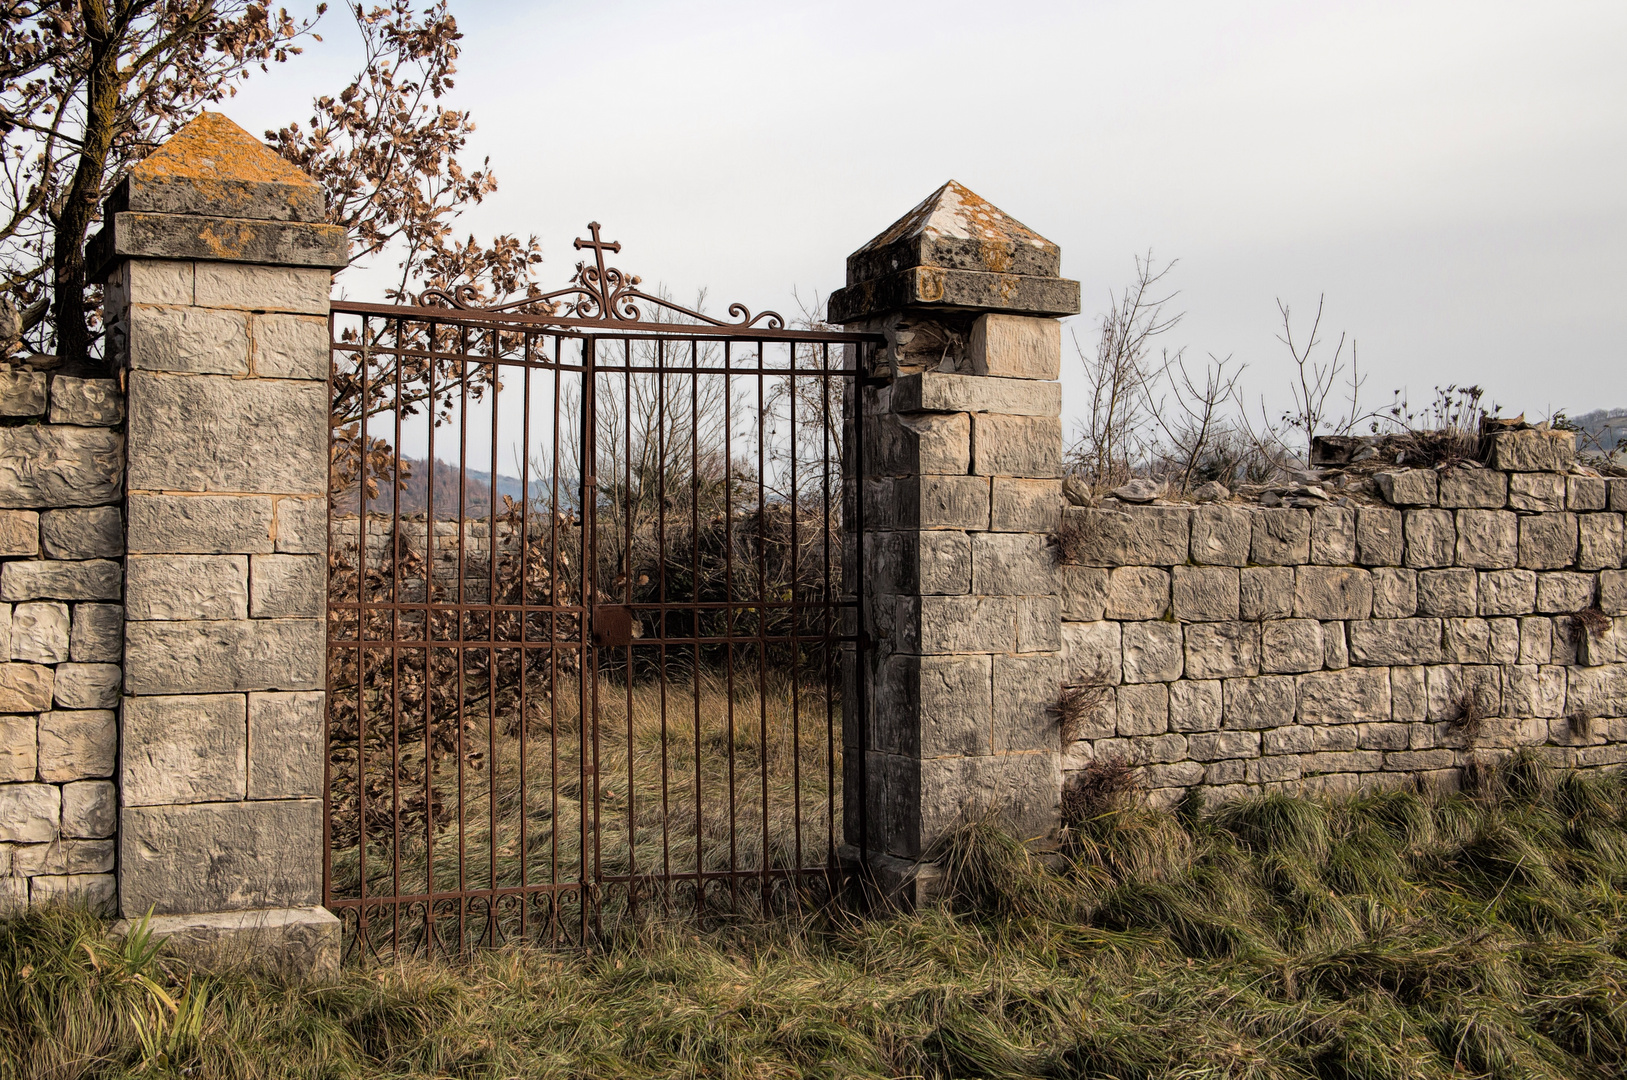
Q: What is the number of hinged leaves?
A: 2